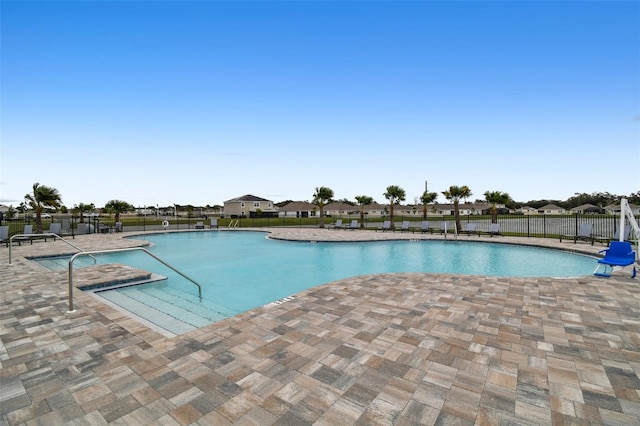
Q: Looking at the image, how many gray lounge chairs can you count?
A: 15